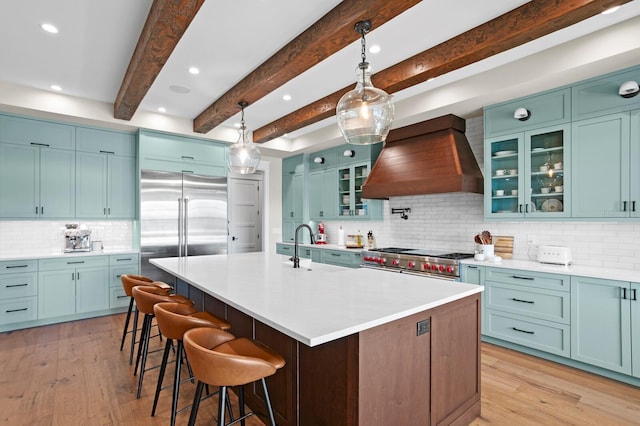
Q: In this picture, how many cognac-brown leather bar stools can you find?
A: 4